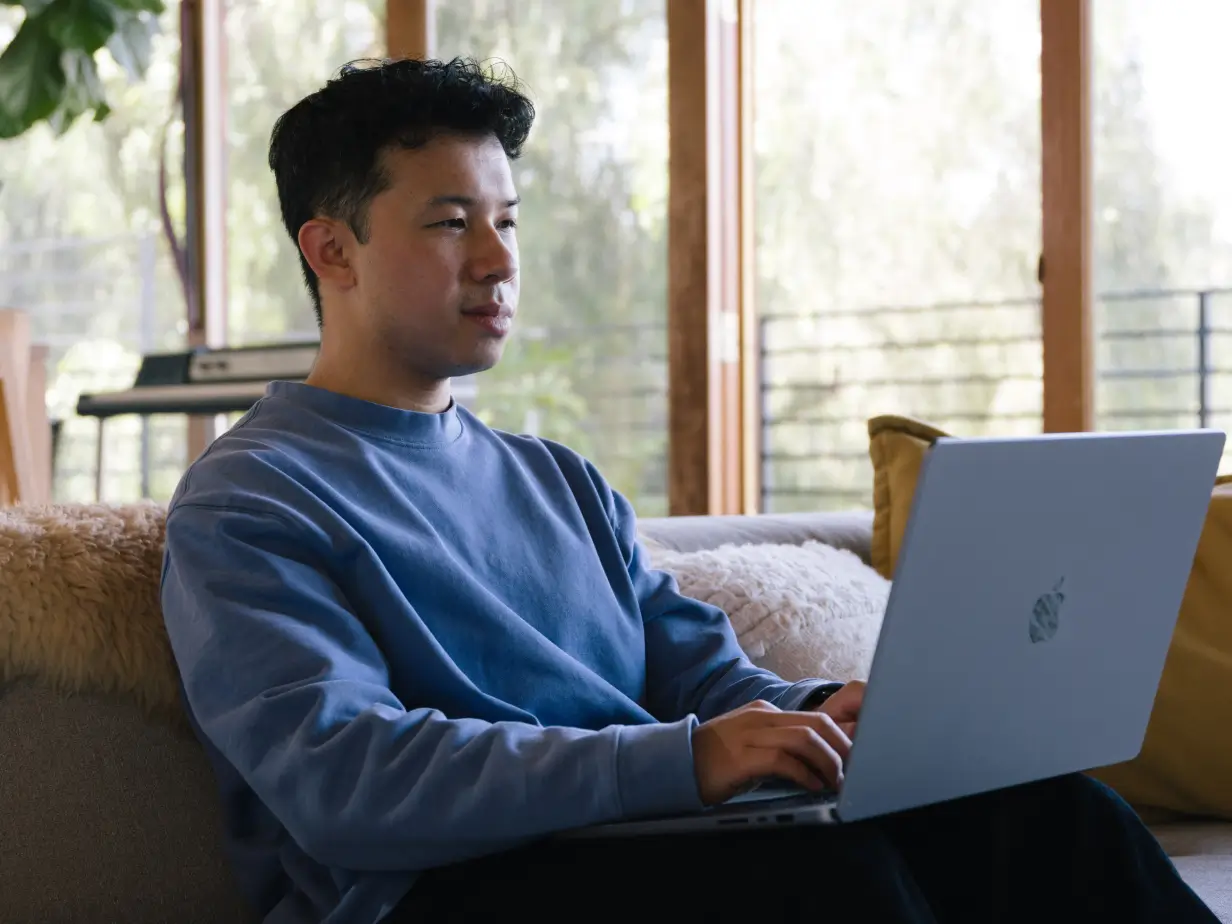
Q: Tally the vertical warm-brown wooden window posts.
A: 4